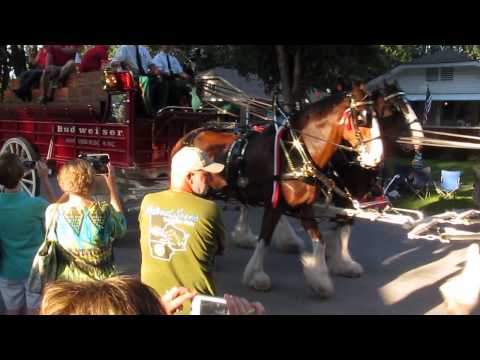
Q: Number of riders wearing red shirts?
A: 3